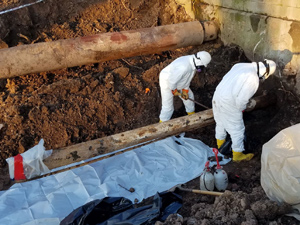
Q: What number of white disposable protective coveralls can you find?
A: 2